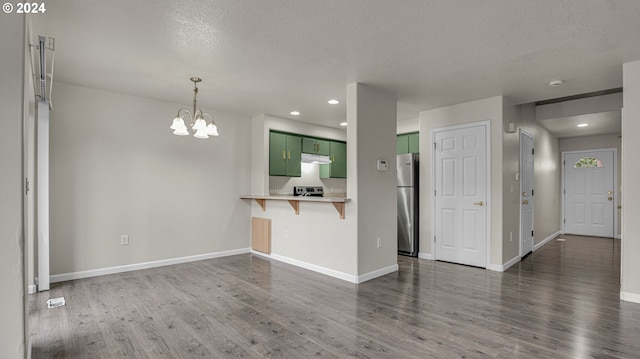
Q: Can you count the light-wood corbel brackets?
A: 3